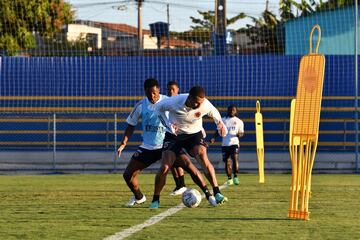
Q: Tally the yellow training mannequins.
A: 3